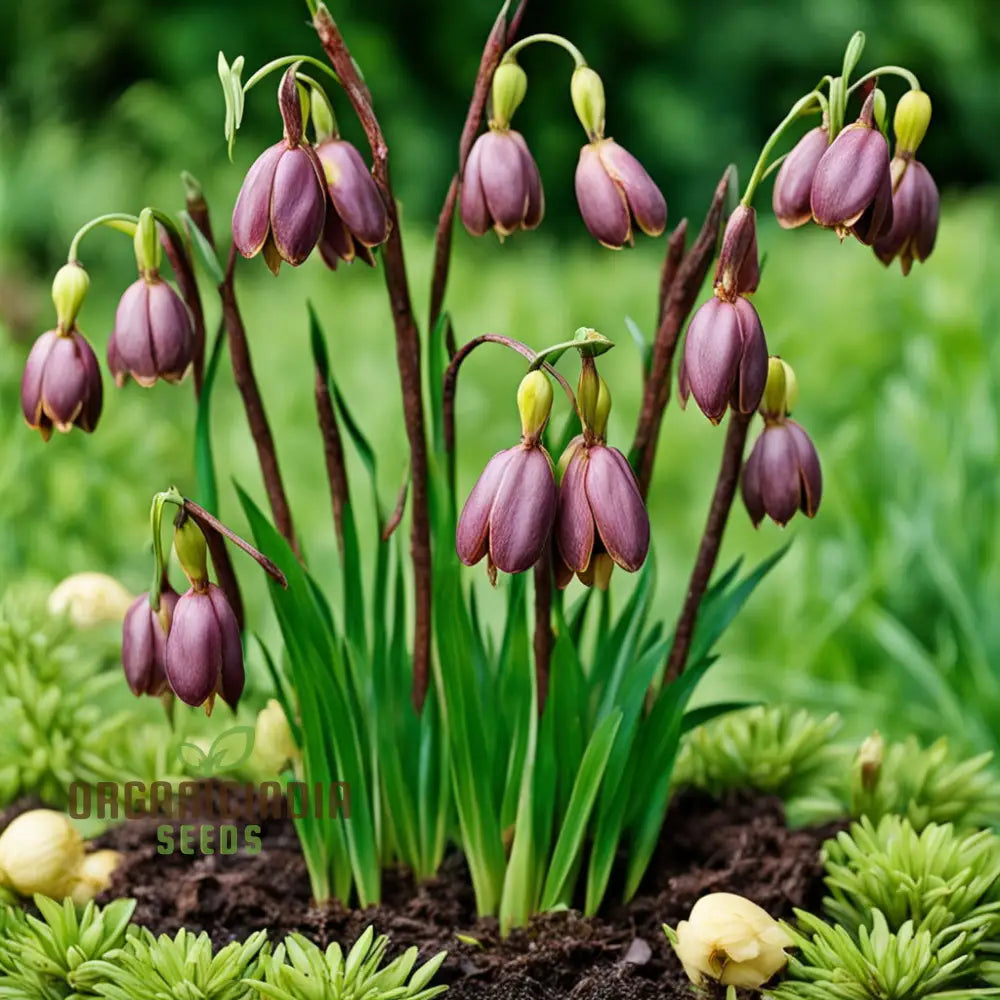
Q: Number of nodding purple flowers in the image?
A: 15